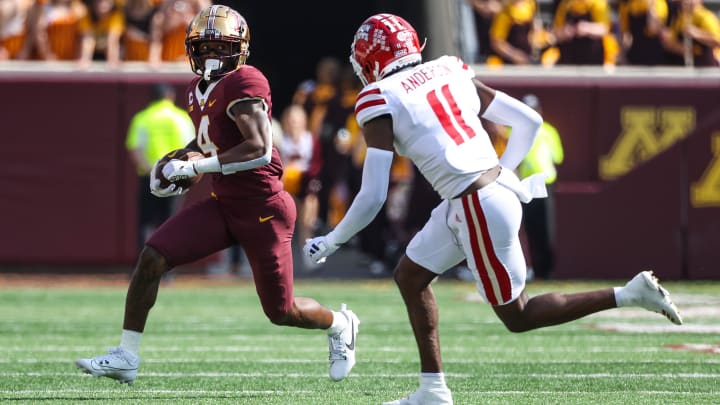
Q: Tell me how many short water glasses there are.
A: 0